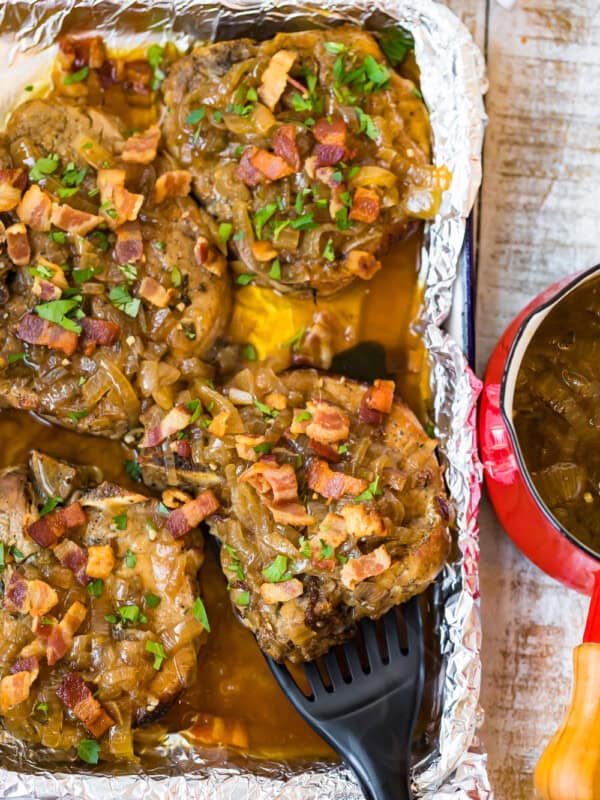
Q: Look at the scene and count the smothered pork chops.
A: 4